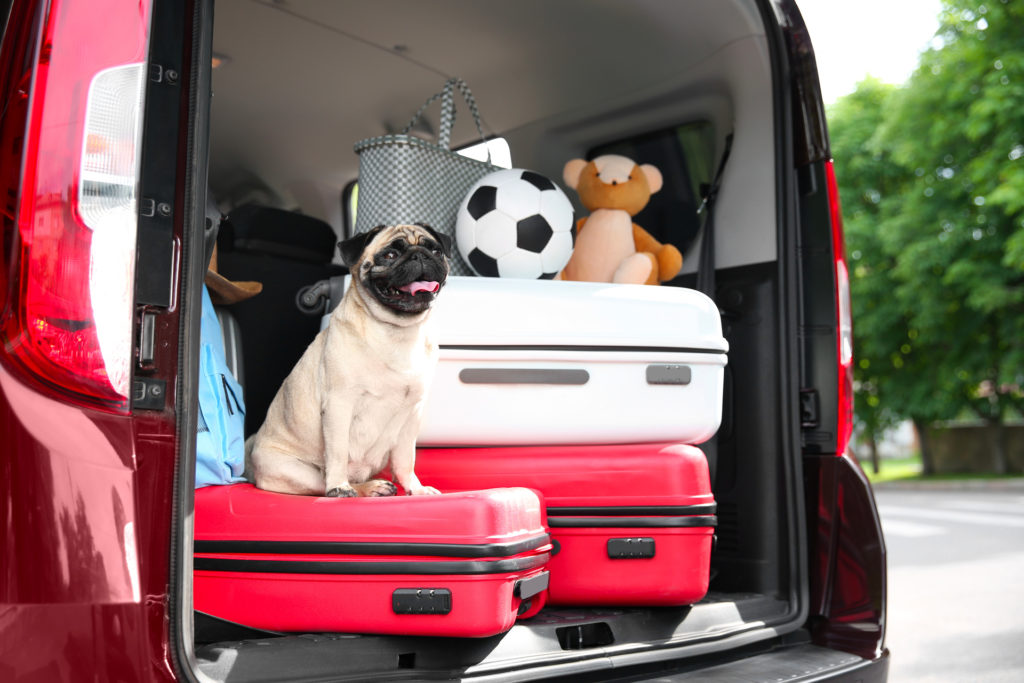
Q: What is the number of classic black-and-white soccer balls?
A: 1